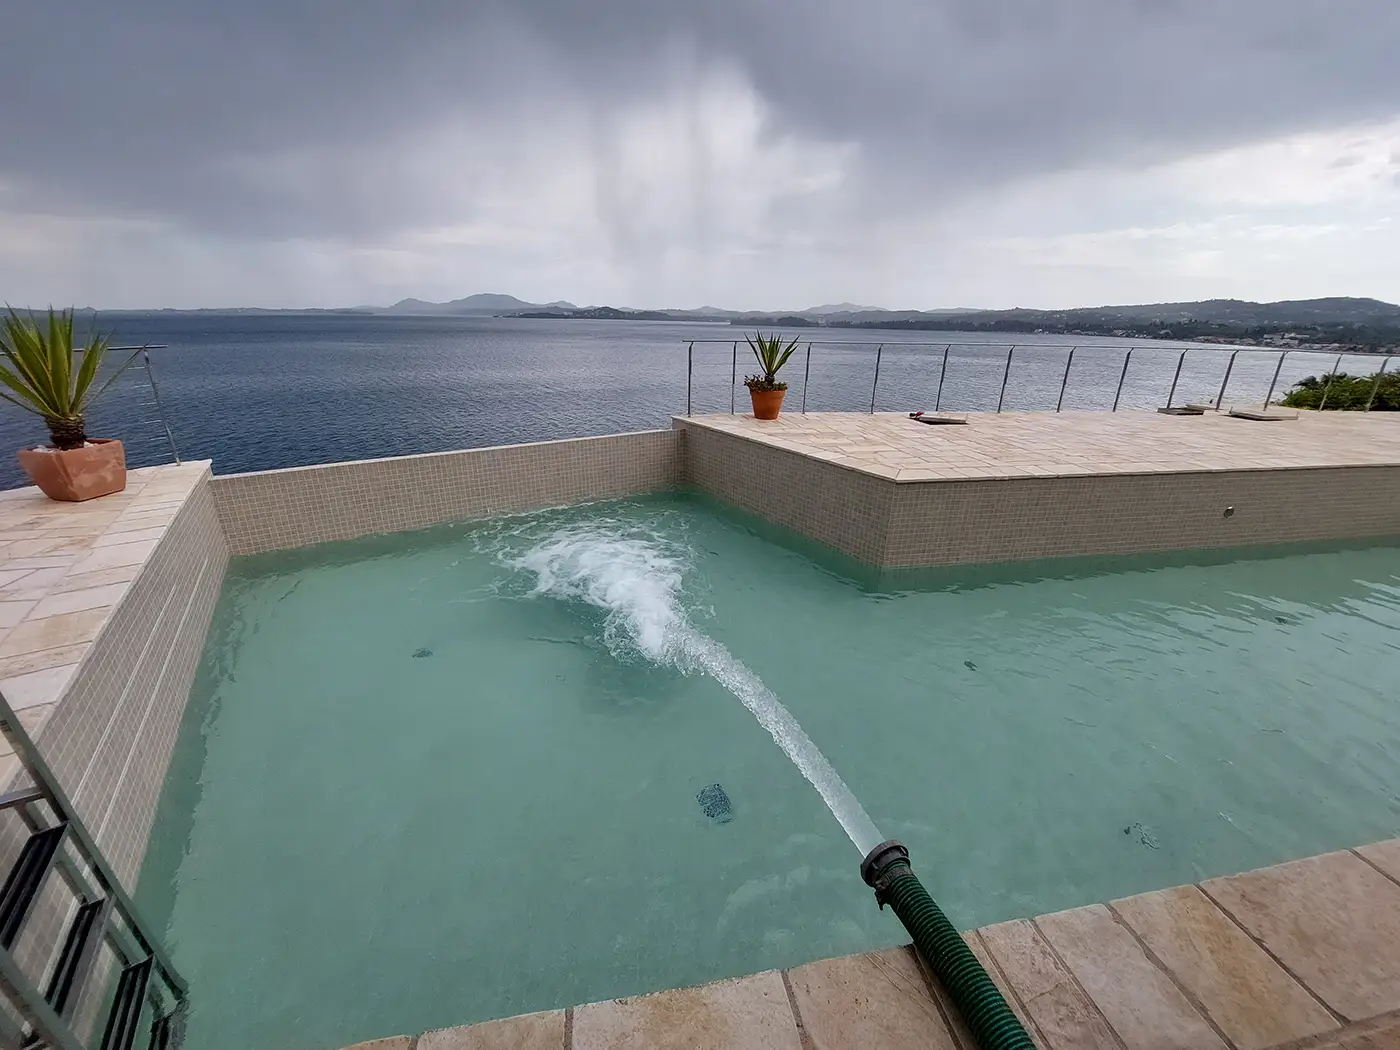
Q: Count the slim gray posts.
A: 14